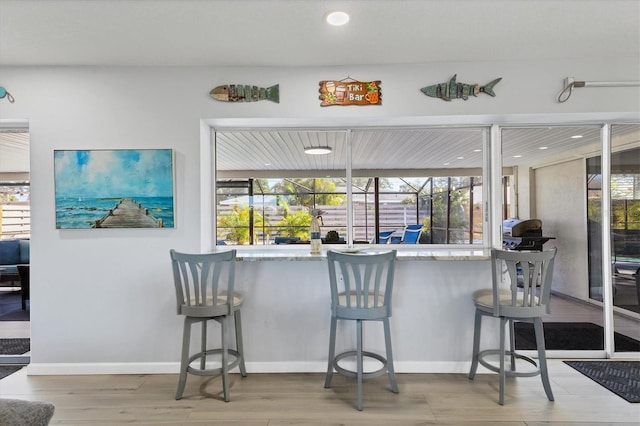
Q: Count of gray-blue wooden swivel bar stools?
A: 3